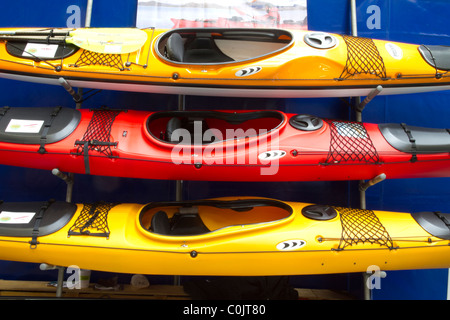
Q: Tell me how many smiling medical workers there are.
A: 0